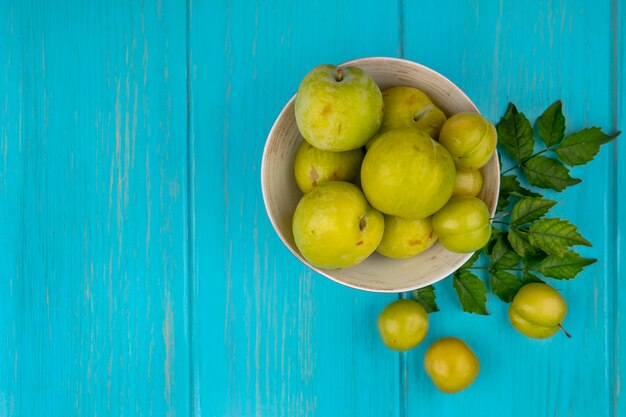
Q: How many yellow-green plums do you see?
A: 12